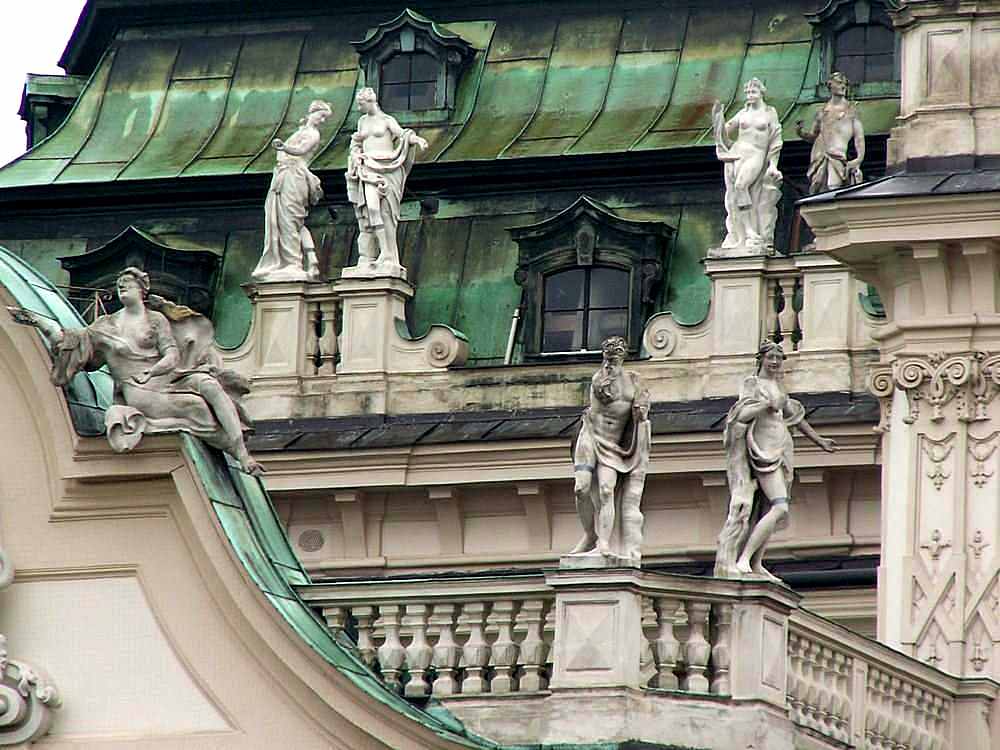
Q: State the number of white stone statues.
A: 7